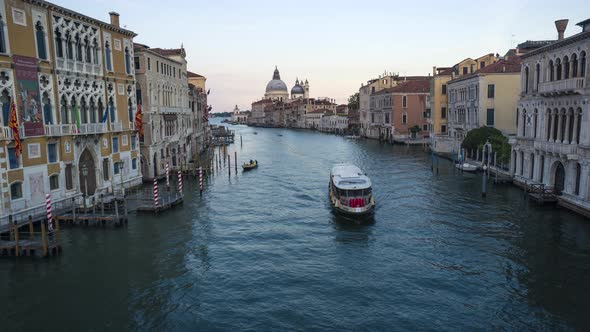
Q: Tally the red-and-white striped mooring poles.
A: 5